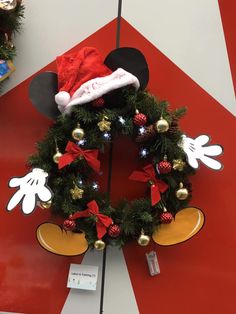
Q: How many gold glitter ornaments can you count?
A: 3